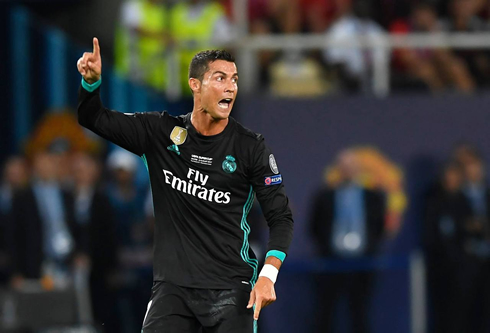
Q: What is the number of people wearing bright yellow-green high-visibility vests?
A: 2